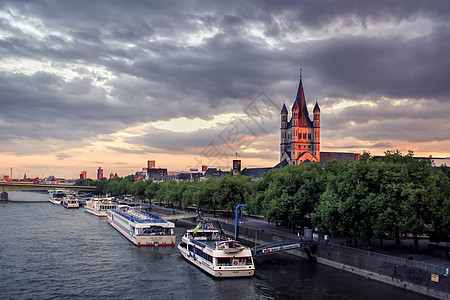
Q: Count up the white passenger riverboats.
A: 5